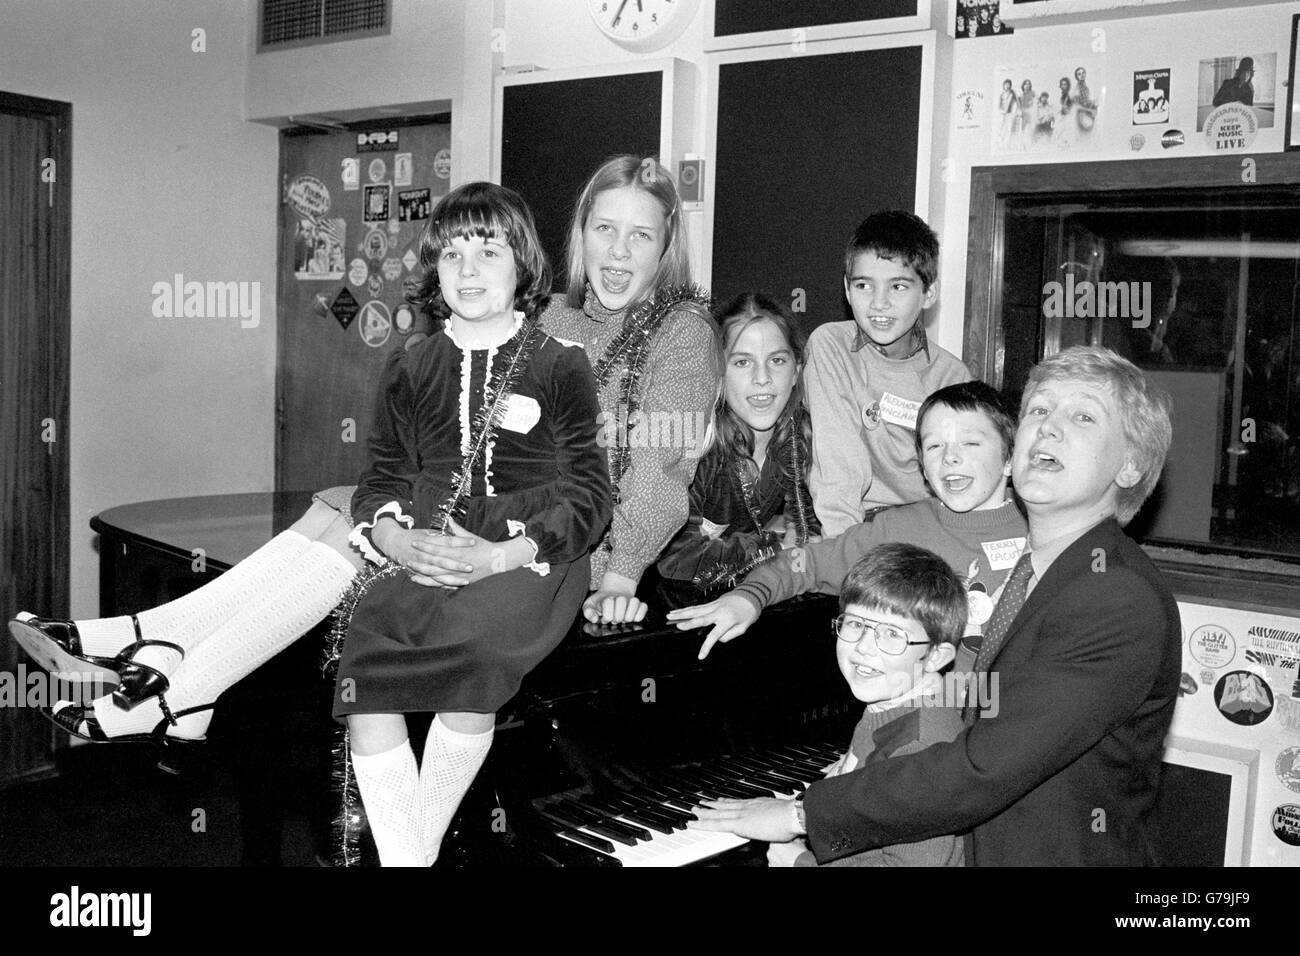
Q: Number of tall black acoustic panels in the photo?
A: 2